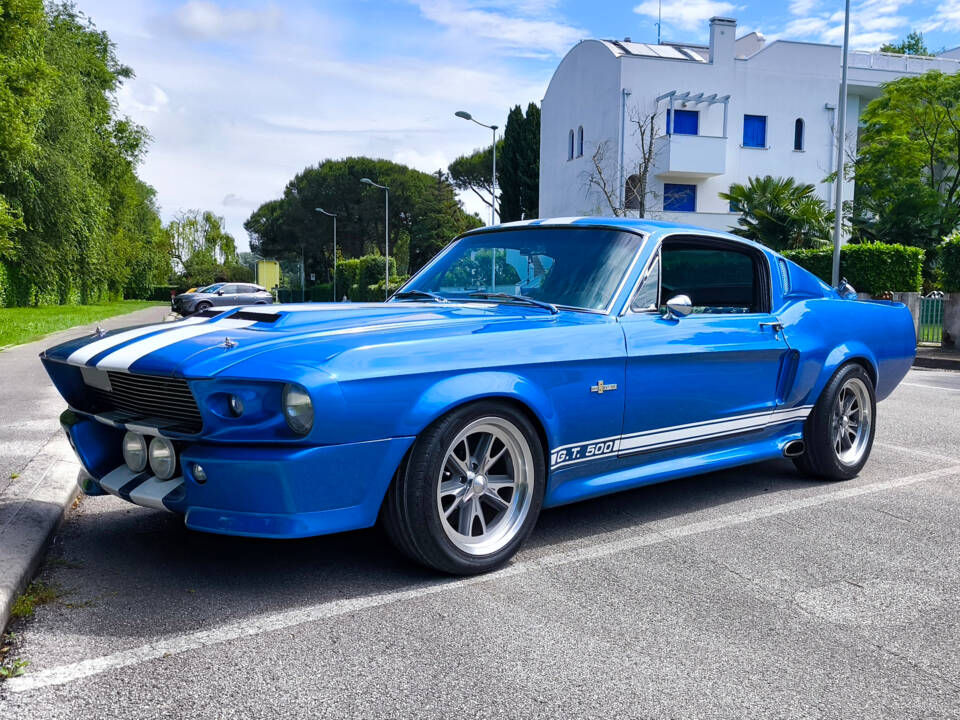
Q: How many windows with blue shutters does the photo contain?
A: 3